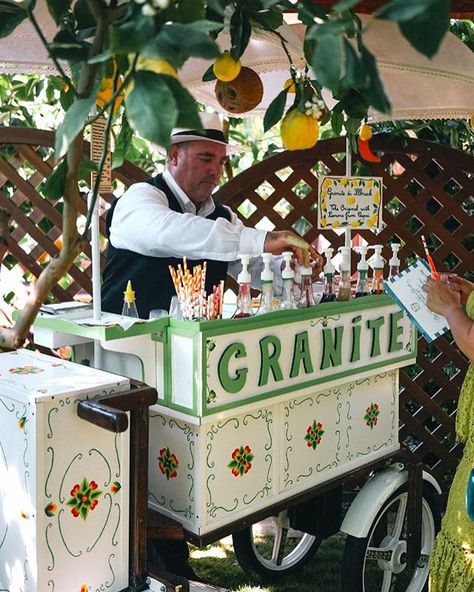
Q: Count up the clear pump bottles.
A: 9